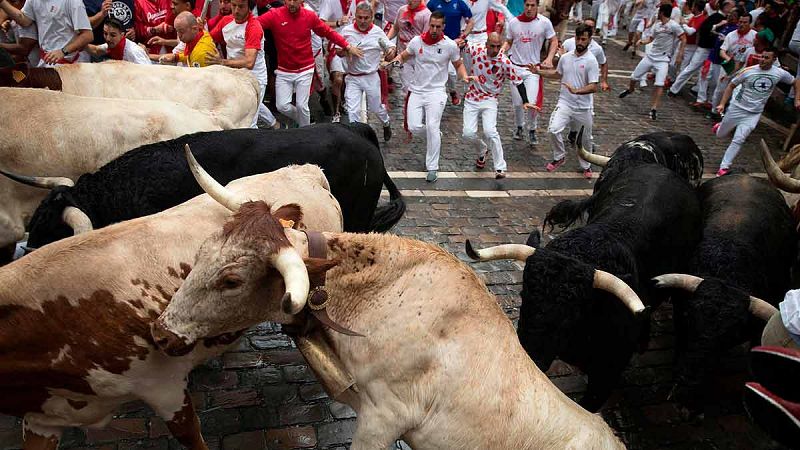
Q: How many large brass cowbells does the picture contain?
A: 1